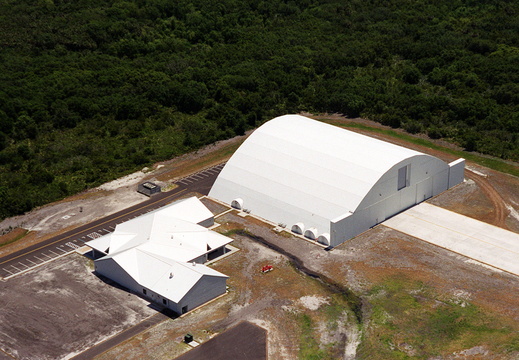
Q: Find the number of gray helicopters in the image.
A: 0